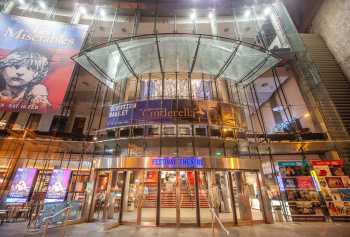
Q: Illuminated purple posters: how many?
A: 2